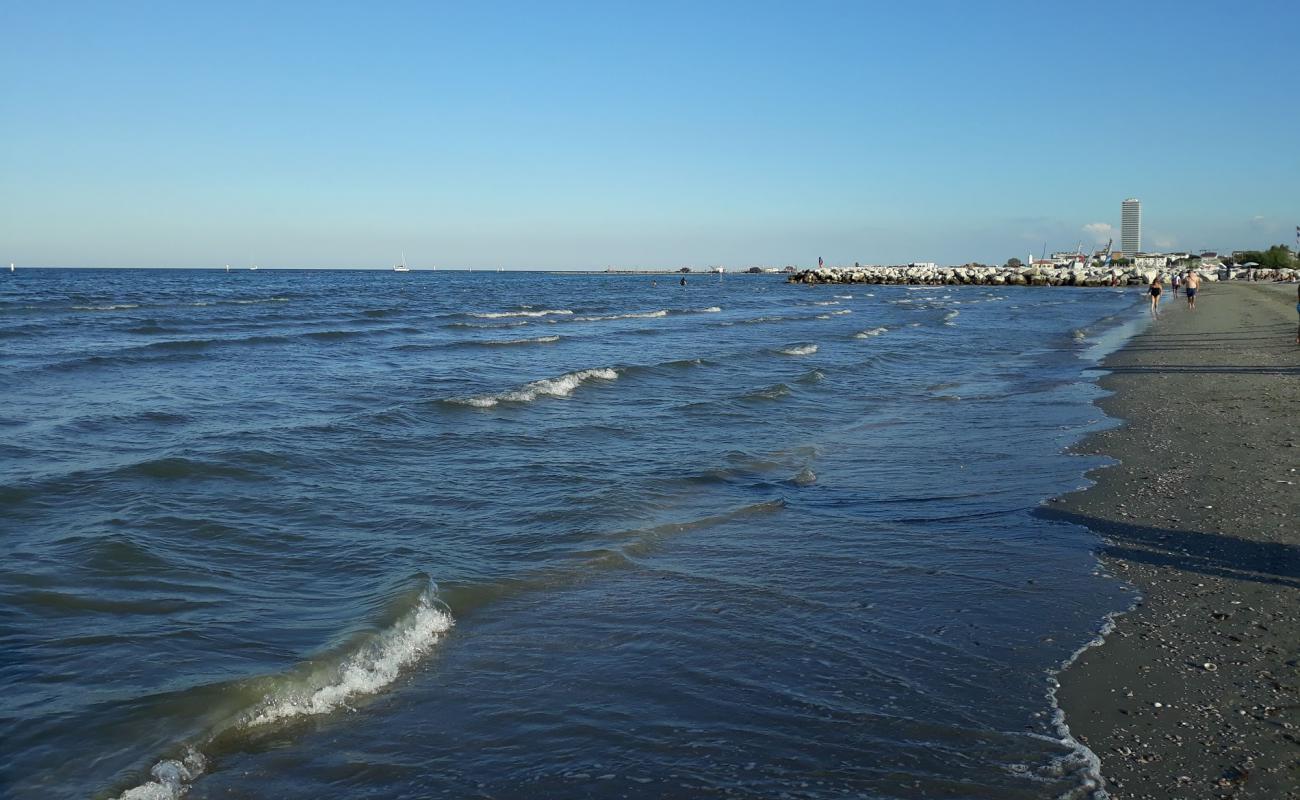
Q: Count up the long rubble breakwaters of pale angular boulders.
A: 1